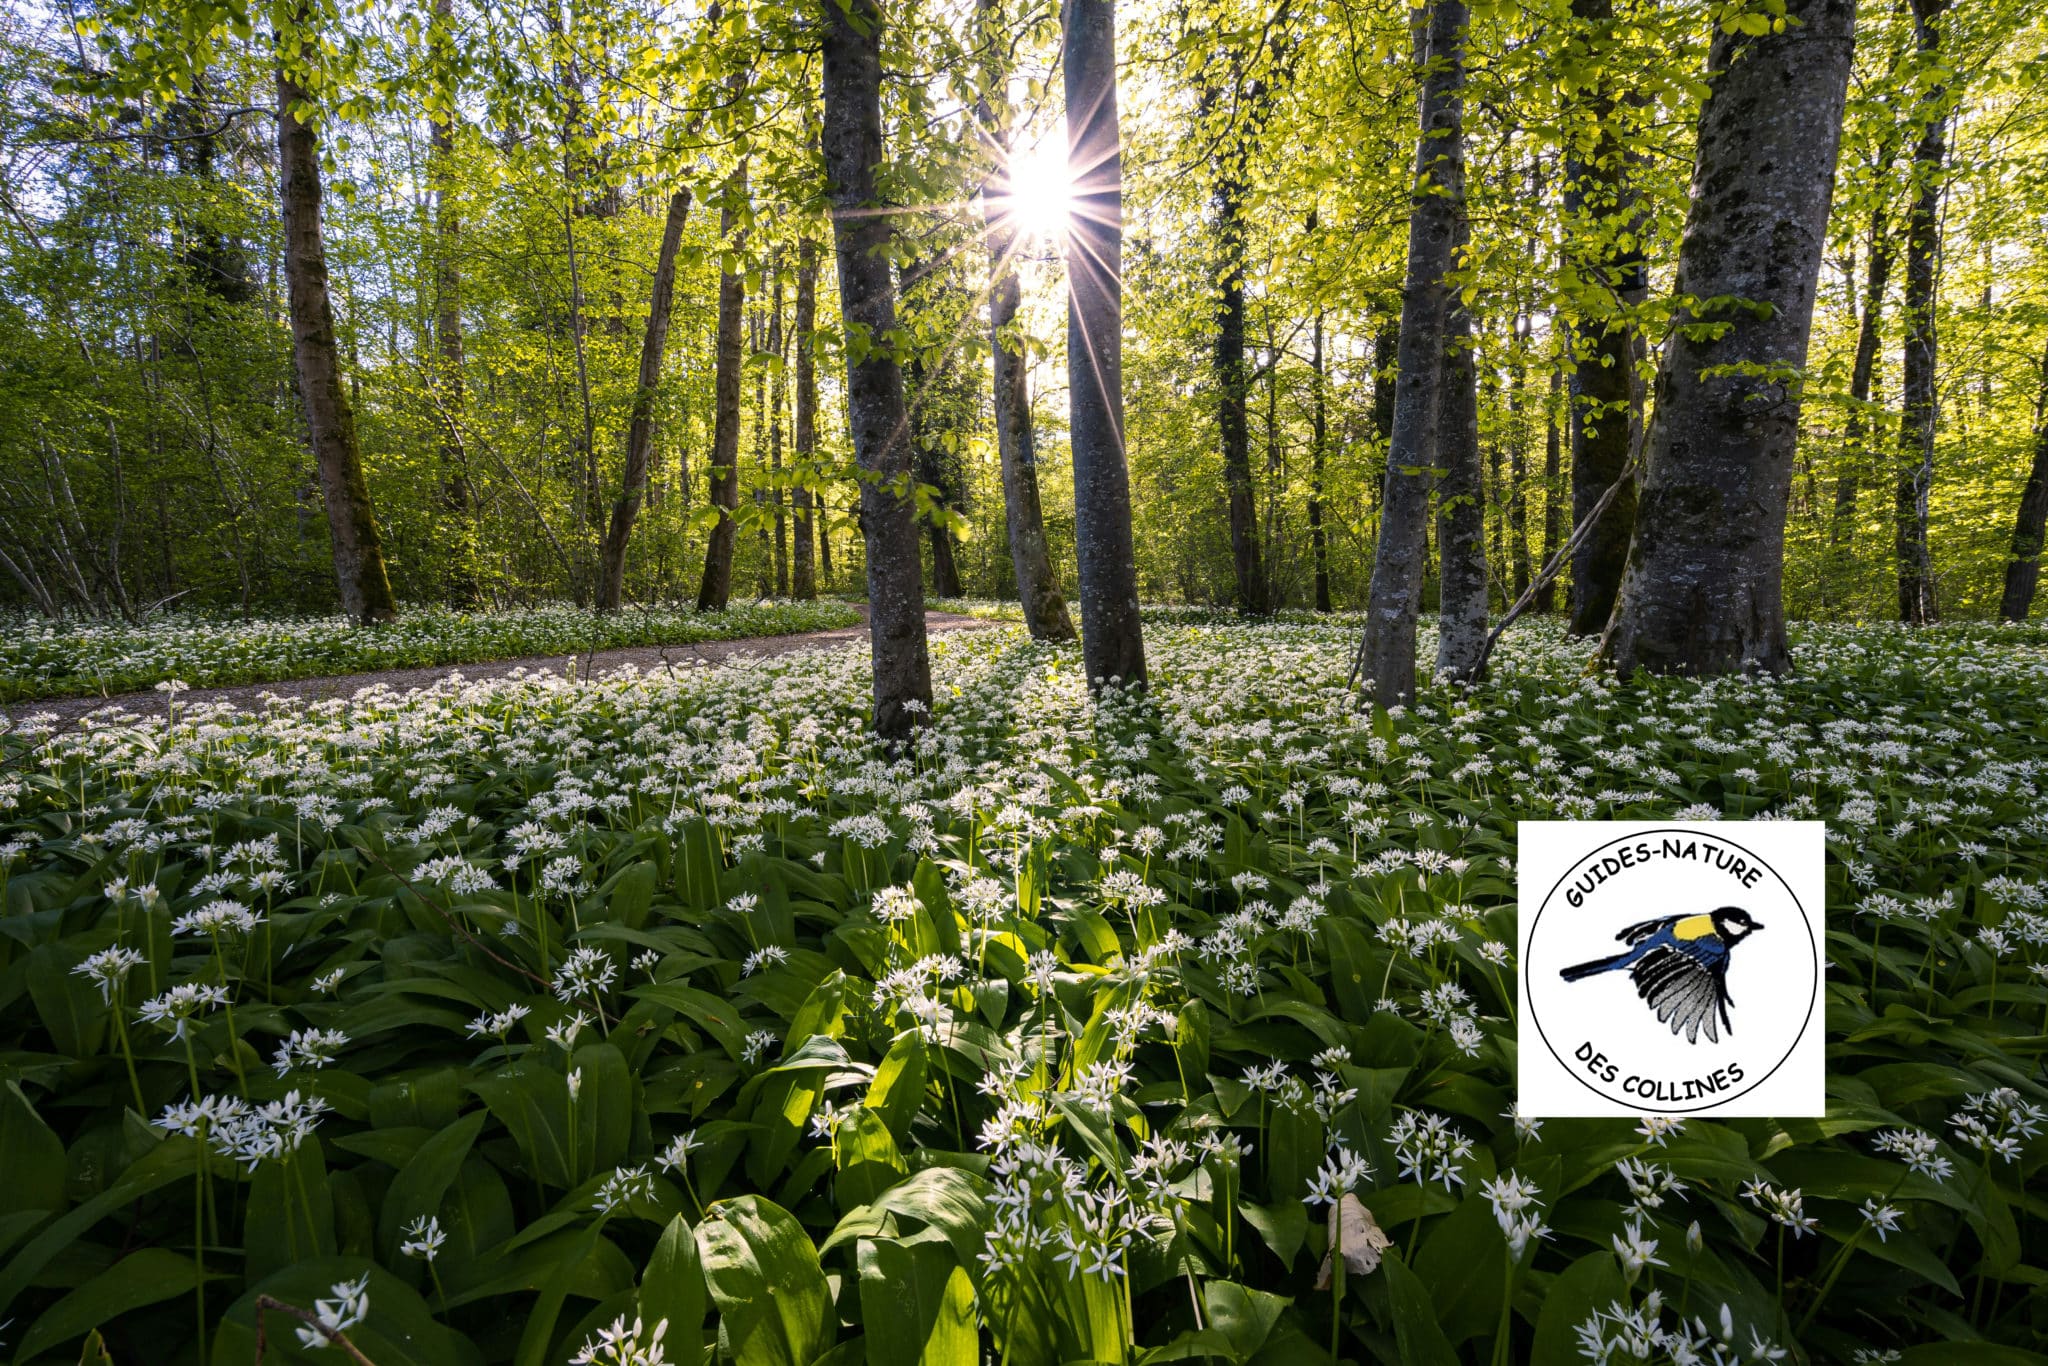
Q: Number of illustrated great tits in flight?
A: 1